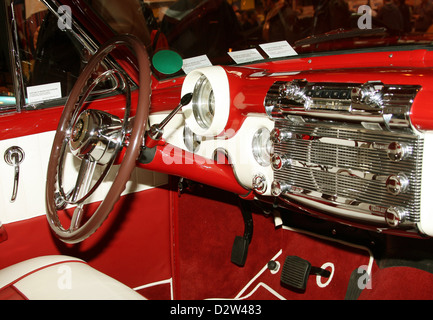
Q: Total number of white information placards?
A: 4